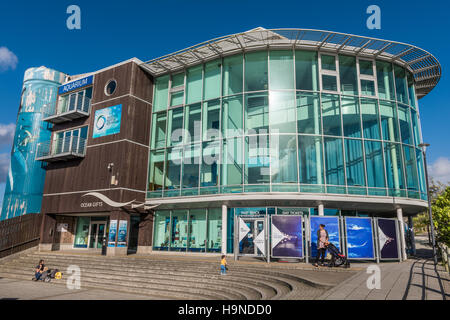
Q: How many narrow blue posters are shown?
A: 2